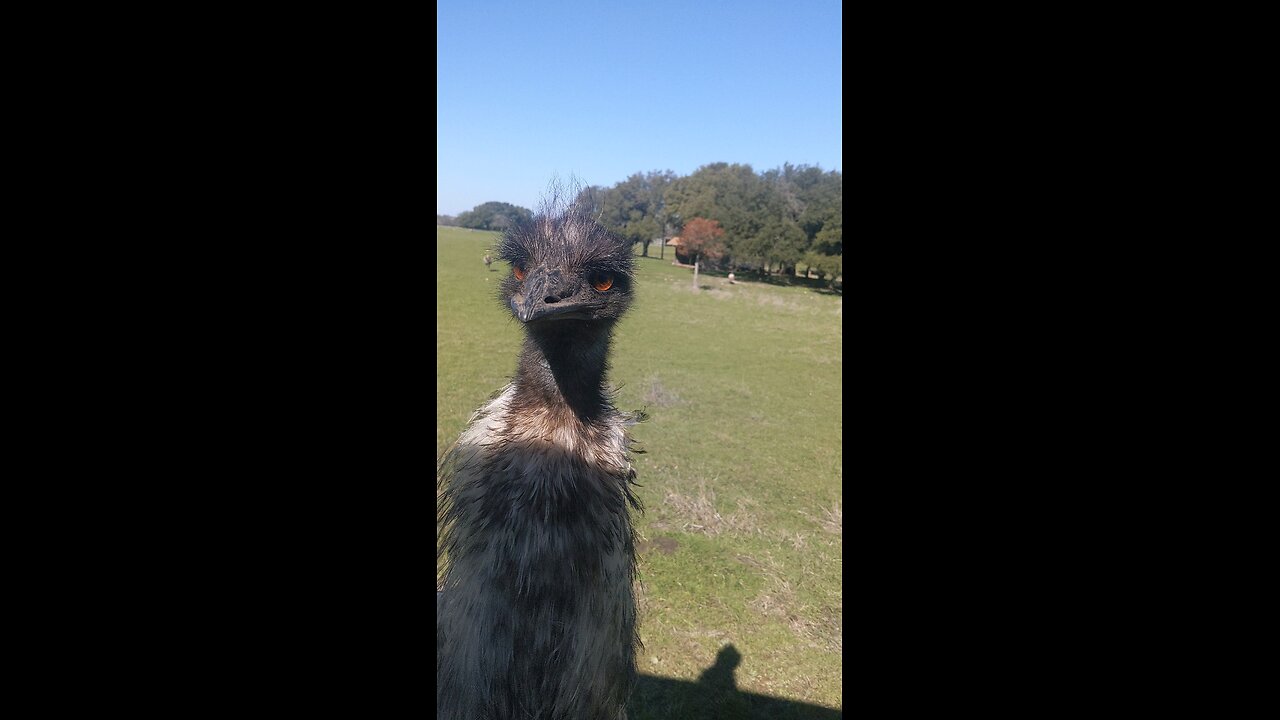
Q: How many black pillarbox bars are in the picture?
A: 2